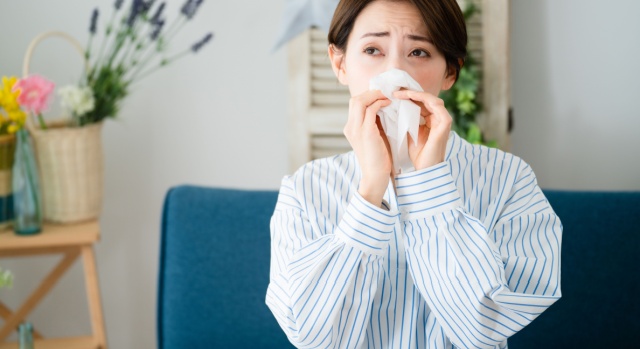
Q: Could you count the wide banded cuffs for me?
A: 2